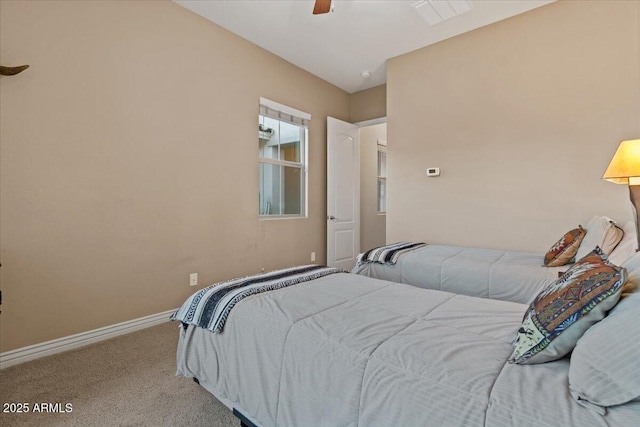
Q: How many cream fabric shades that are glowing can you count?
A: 1